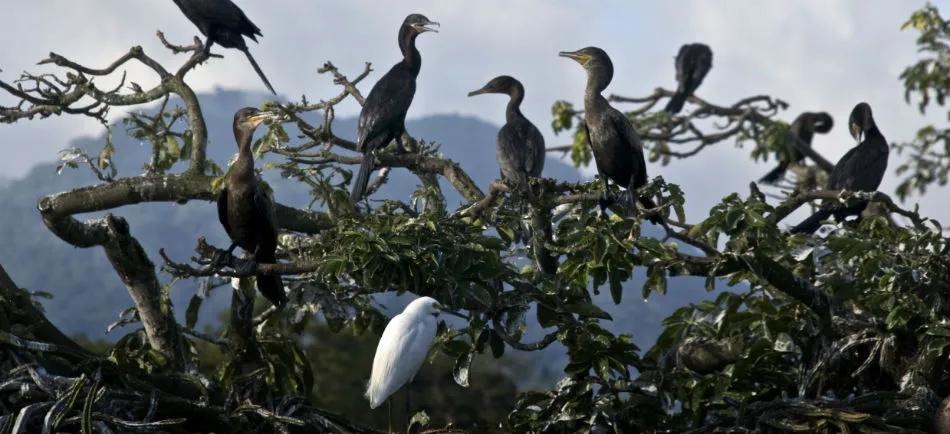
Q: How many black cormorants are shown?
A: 8